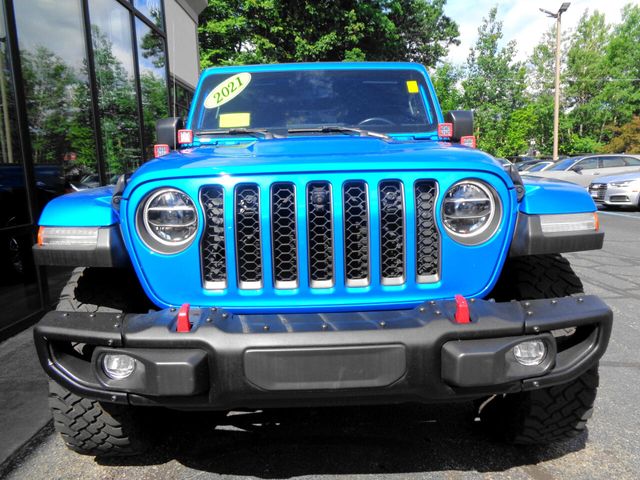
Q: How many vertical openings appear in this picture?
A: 7